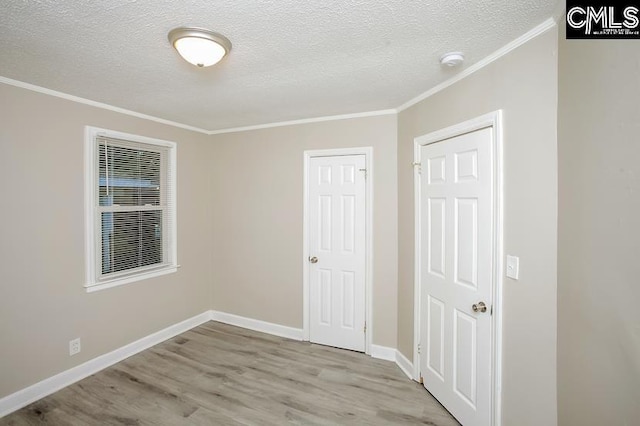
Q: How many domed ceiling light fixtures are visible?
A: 1